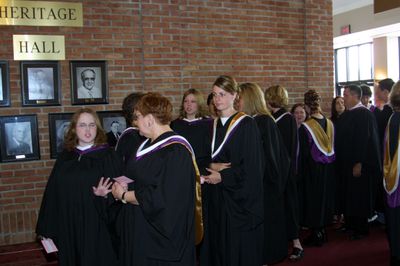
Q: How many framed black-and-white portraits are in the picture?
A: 6